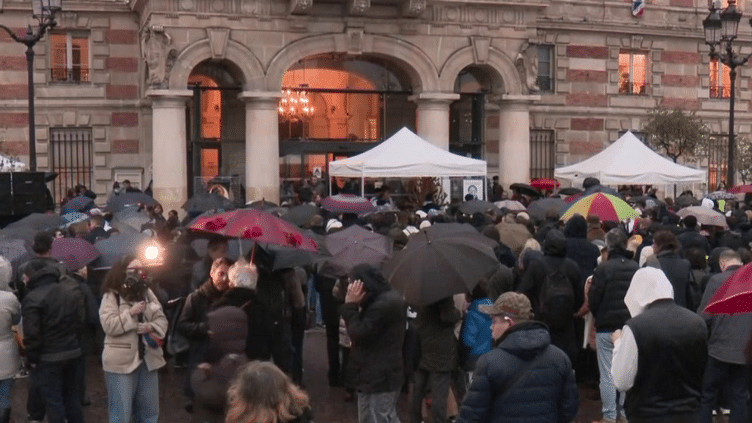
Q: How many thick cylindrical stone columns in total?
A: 4